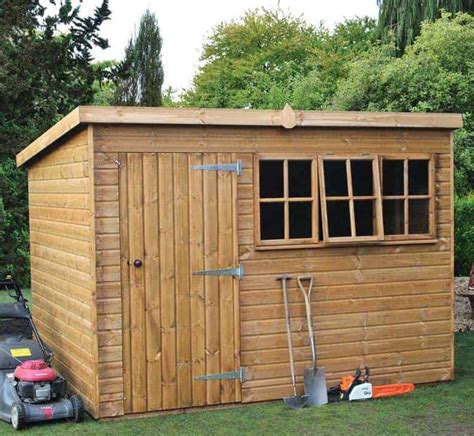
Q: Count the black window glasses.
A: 12